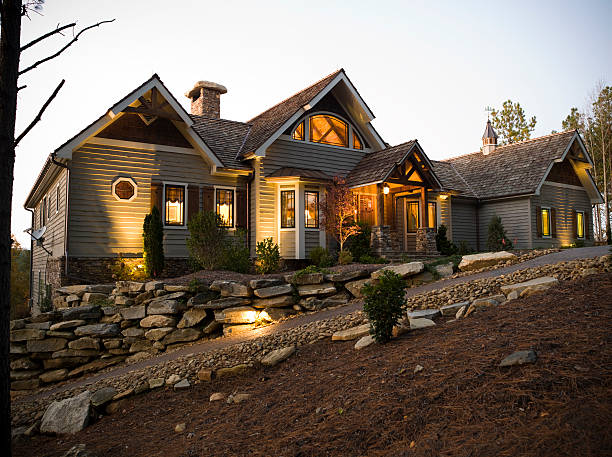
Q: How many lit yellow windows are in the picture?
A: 11